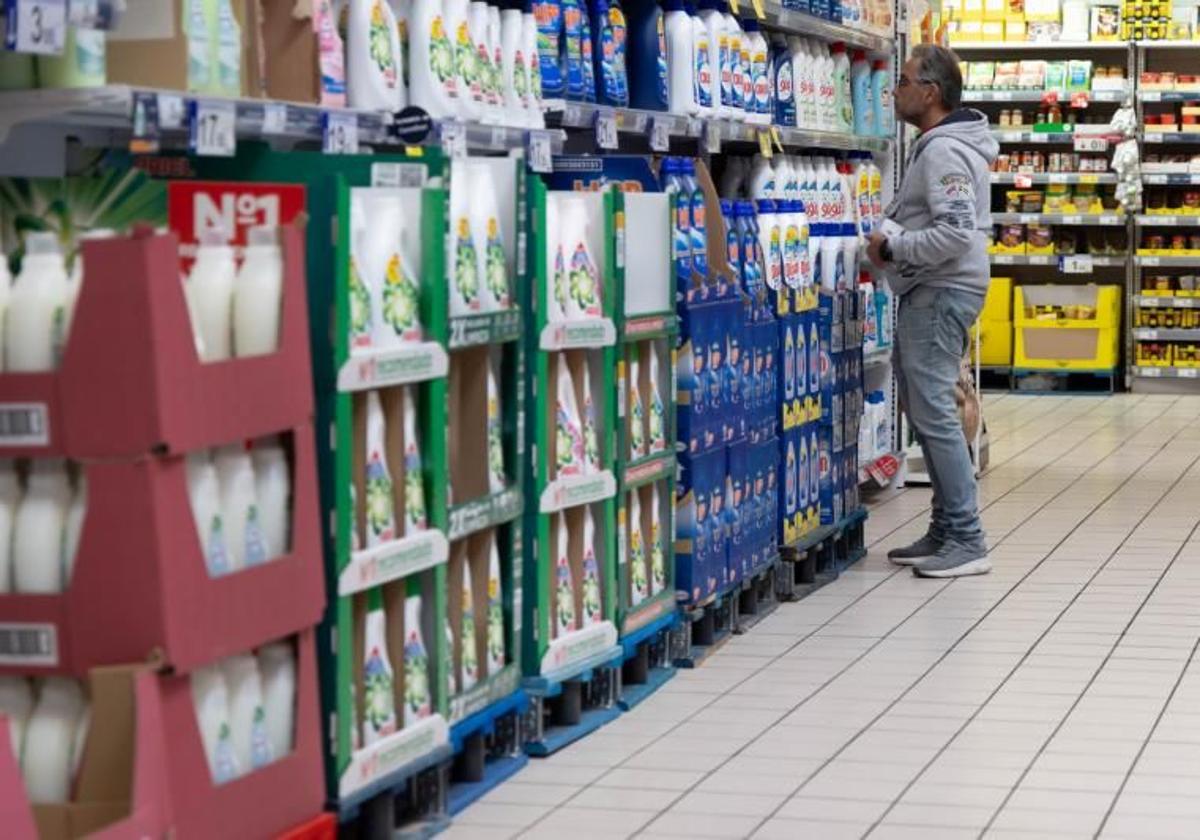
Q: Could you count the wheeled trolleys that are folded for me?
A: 0